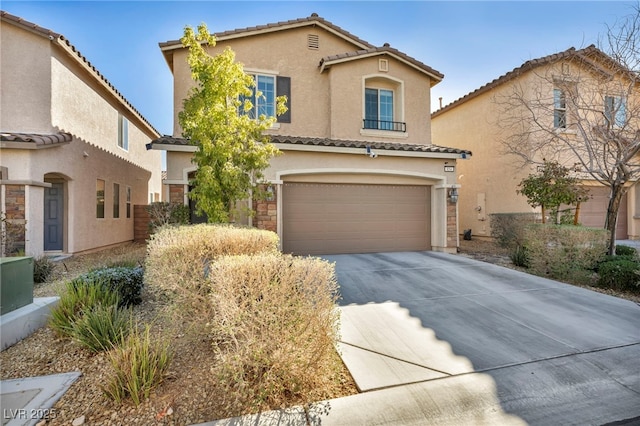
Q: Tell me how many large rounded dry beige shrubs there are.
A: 2